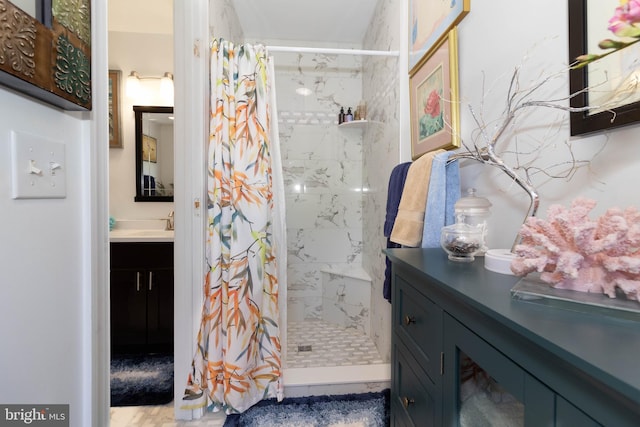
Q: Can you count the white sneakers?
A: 0